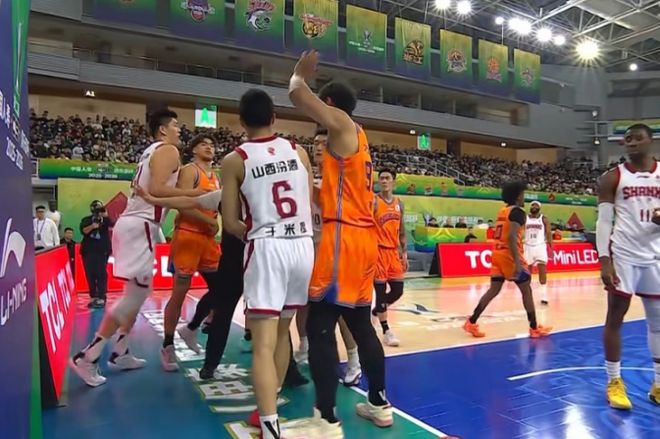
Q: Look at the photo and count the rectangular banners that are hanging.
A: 9